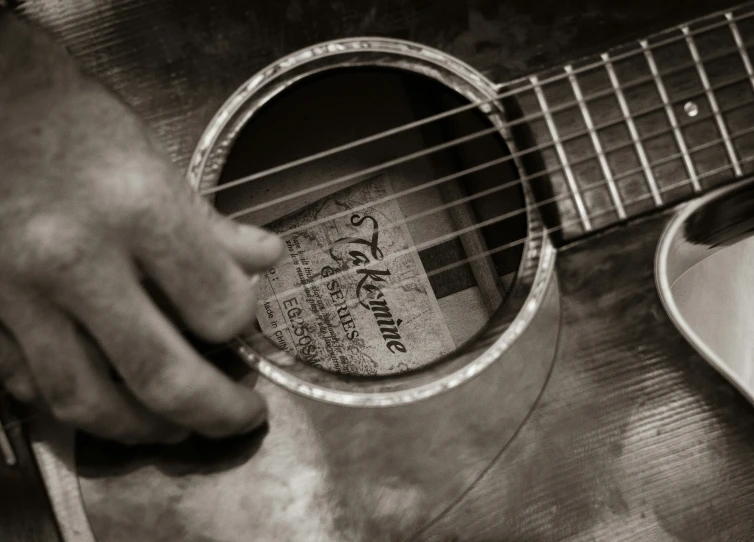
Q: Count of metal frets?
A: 6